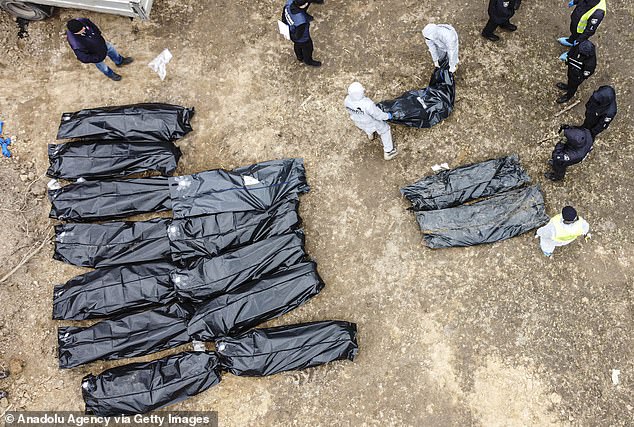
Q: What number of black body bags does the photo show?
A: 15